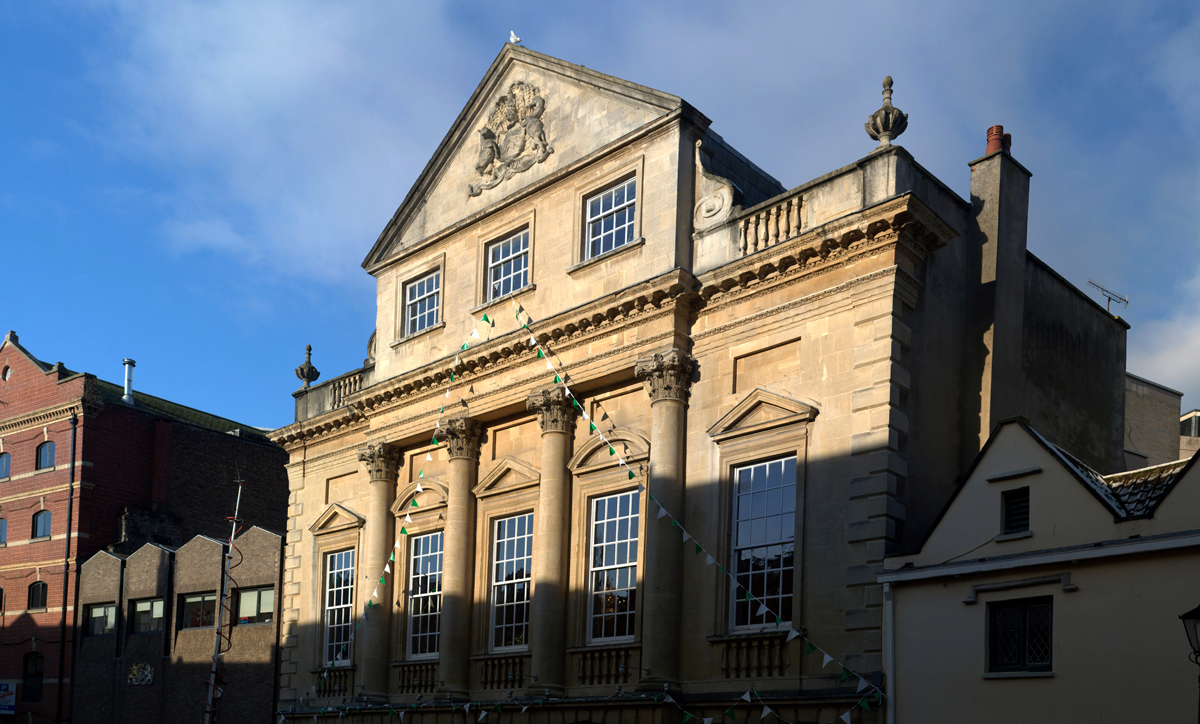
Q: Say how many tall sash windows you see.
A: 5